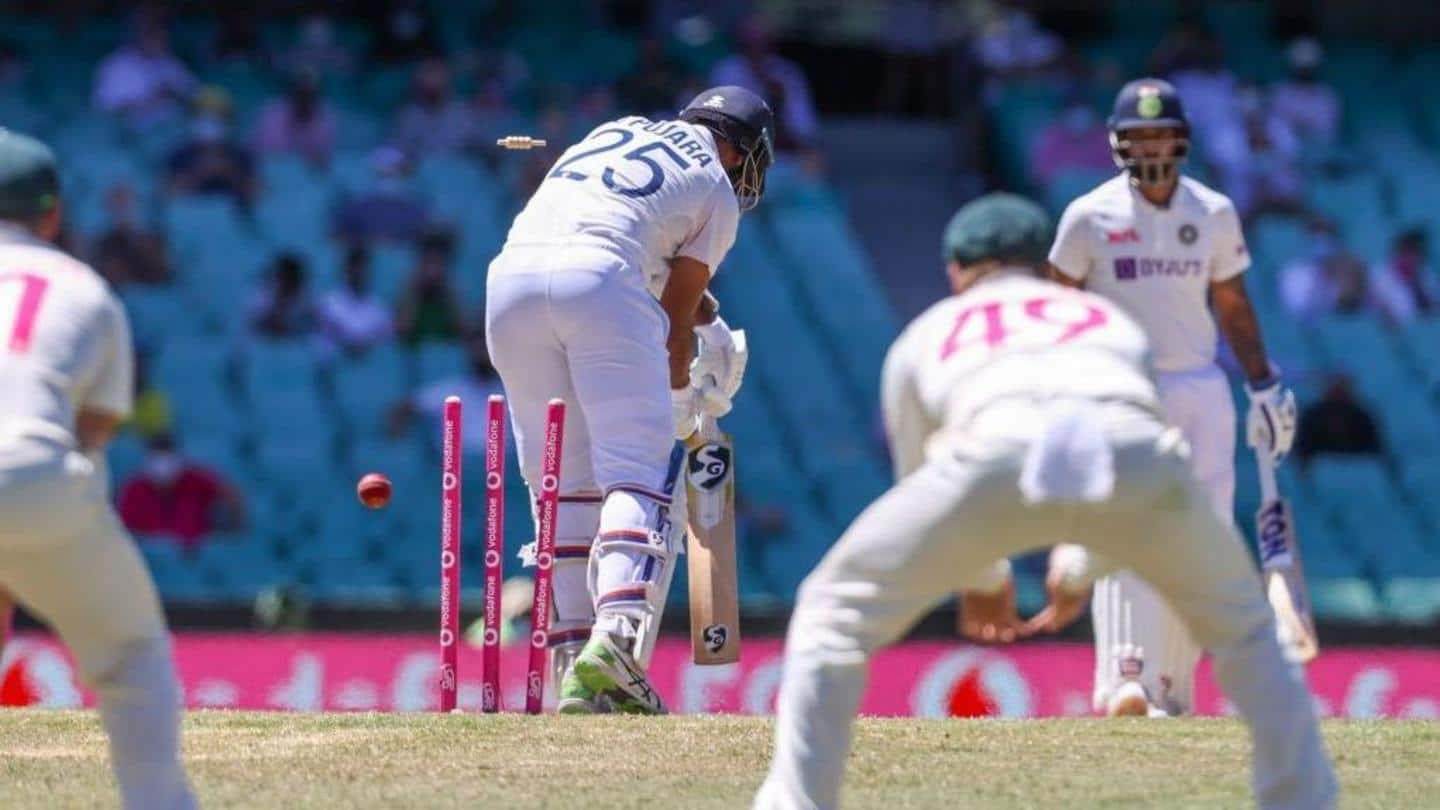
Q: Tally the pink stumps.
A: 3